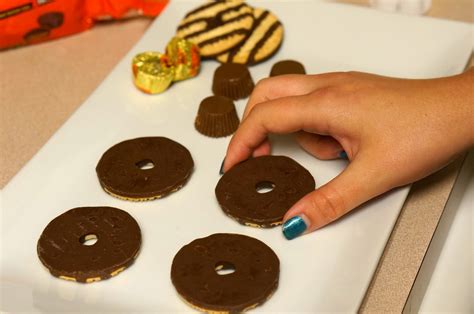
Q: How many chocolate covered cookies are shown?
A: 4